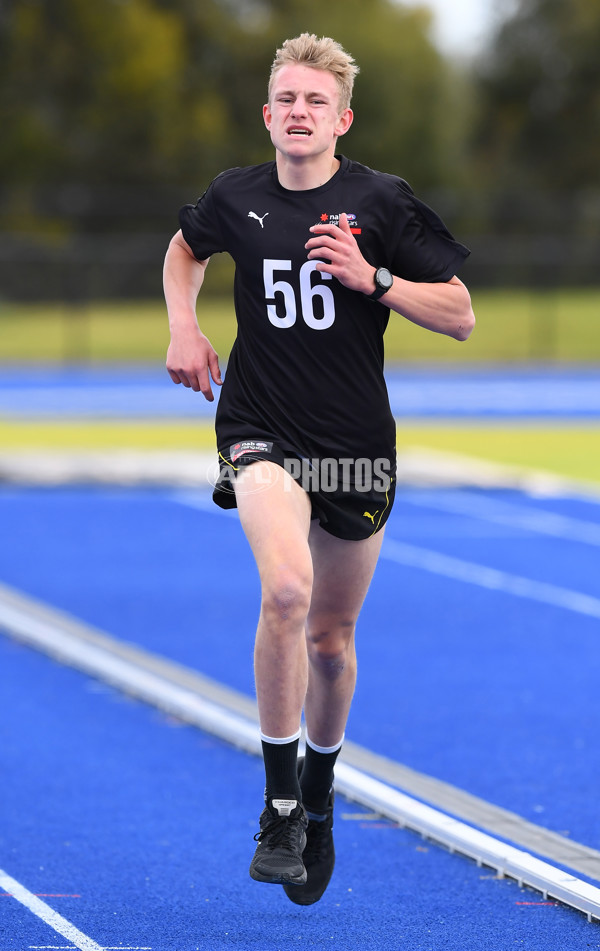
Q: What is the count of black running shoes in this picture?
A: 2